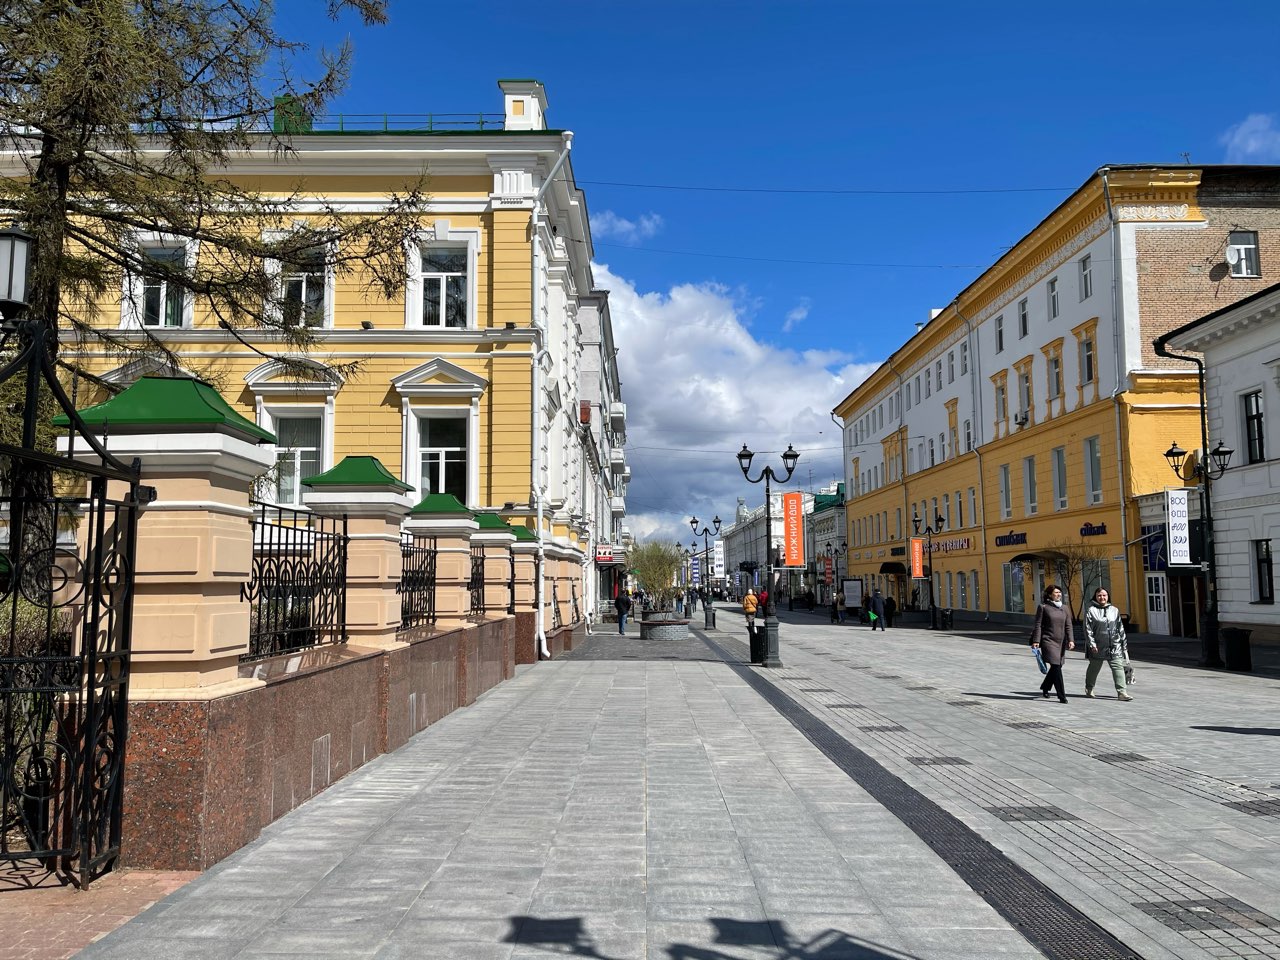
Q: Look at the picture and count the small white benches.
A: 0